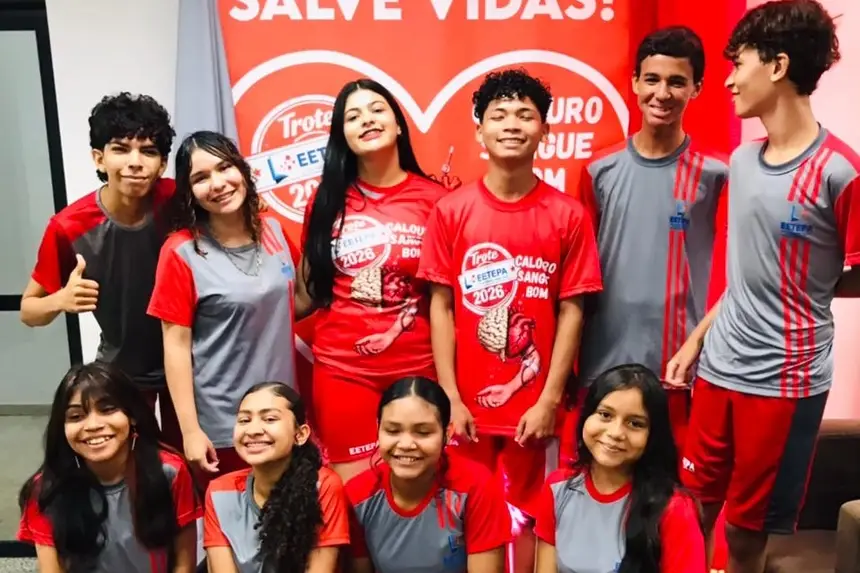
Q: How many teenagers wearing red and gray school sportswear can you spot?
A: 8